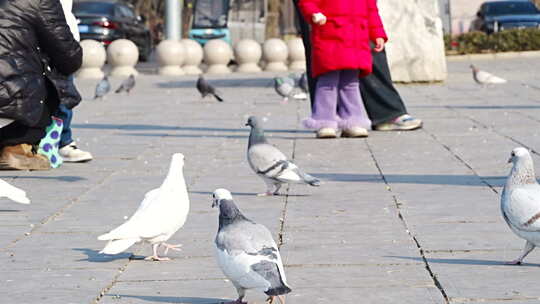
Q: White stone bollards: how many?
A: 8